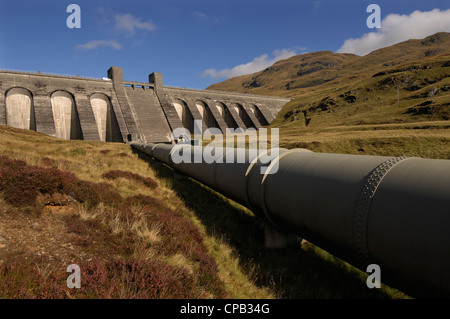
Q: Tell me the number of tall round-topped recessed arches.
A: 8